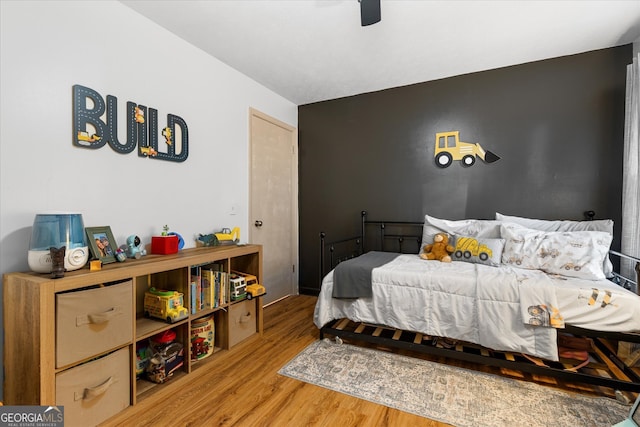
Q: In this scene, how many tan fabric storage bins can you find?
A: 3